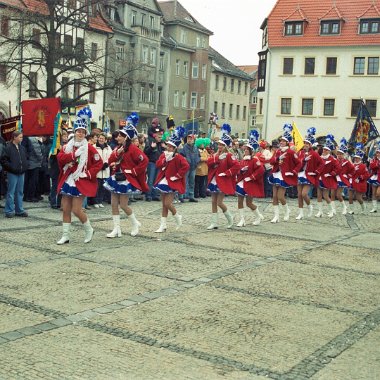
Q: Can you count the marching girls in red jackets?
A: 11